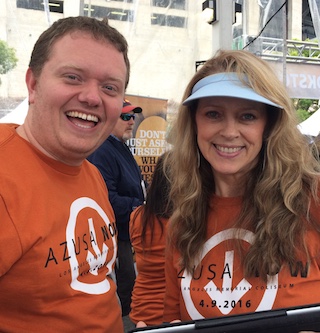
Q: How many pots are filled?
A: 0